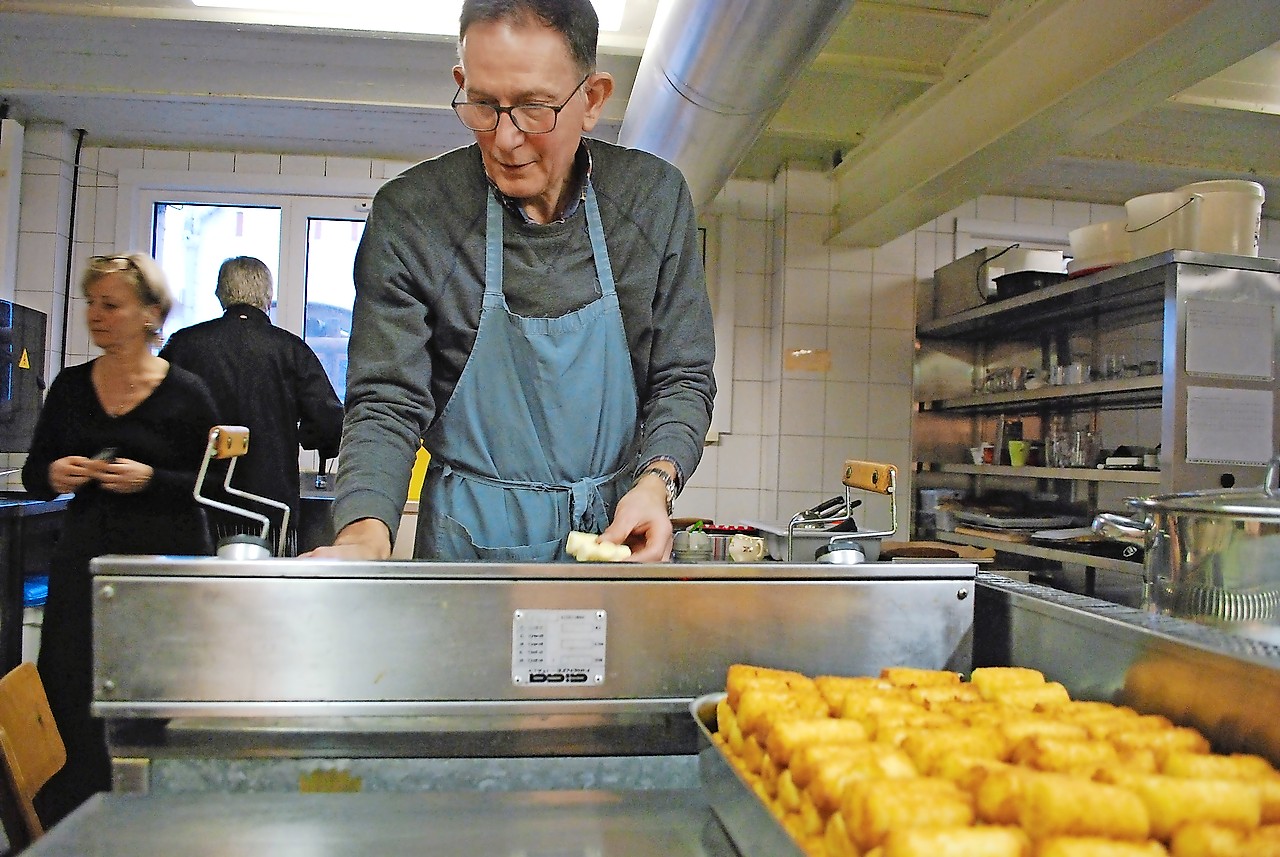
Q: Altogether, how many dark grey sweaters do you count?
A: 1